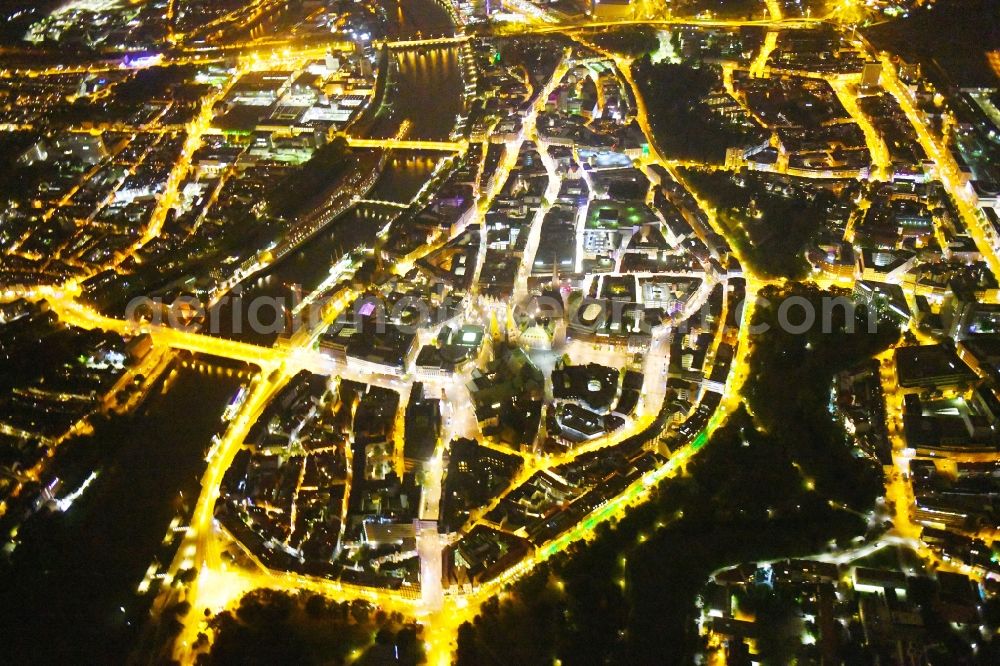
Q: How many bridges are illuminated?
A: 4